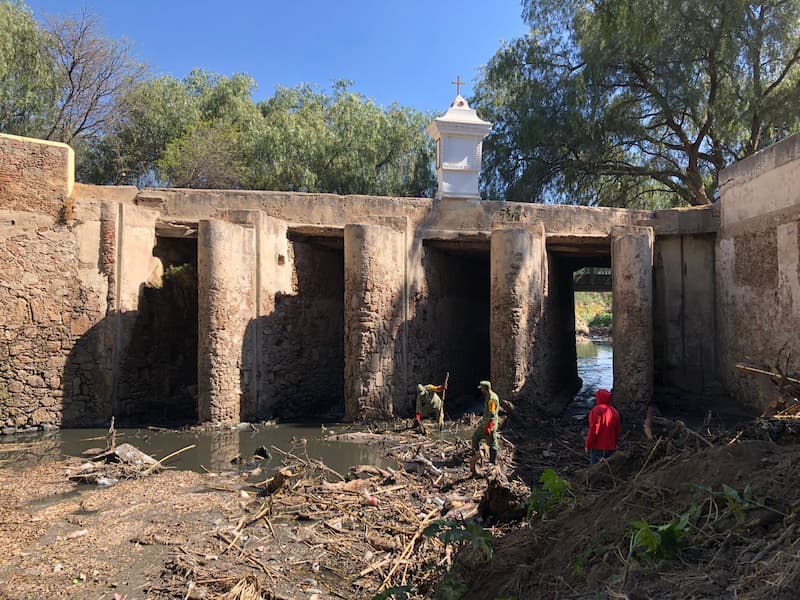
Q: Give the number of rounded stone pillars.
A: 4